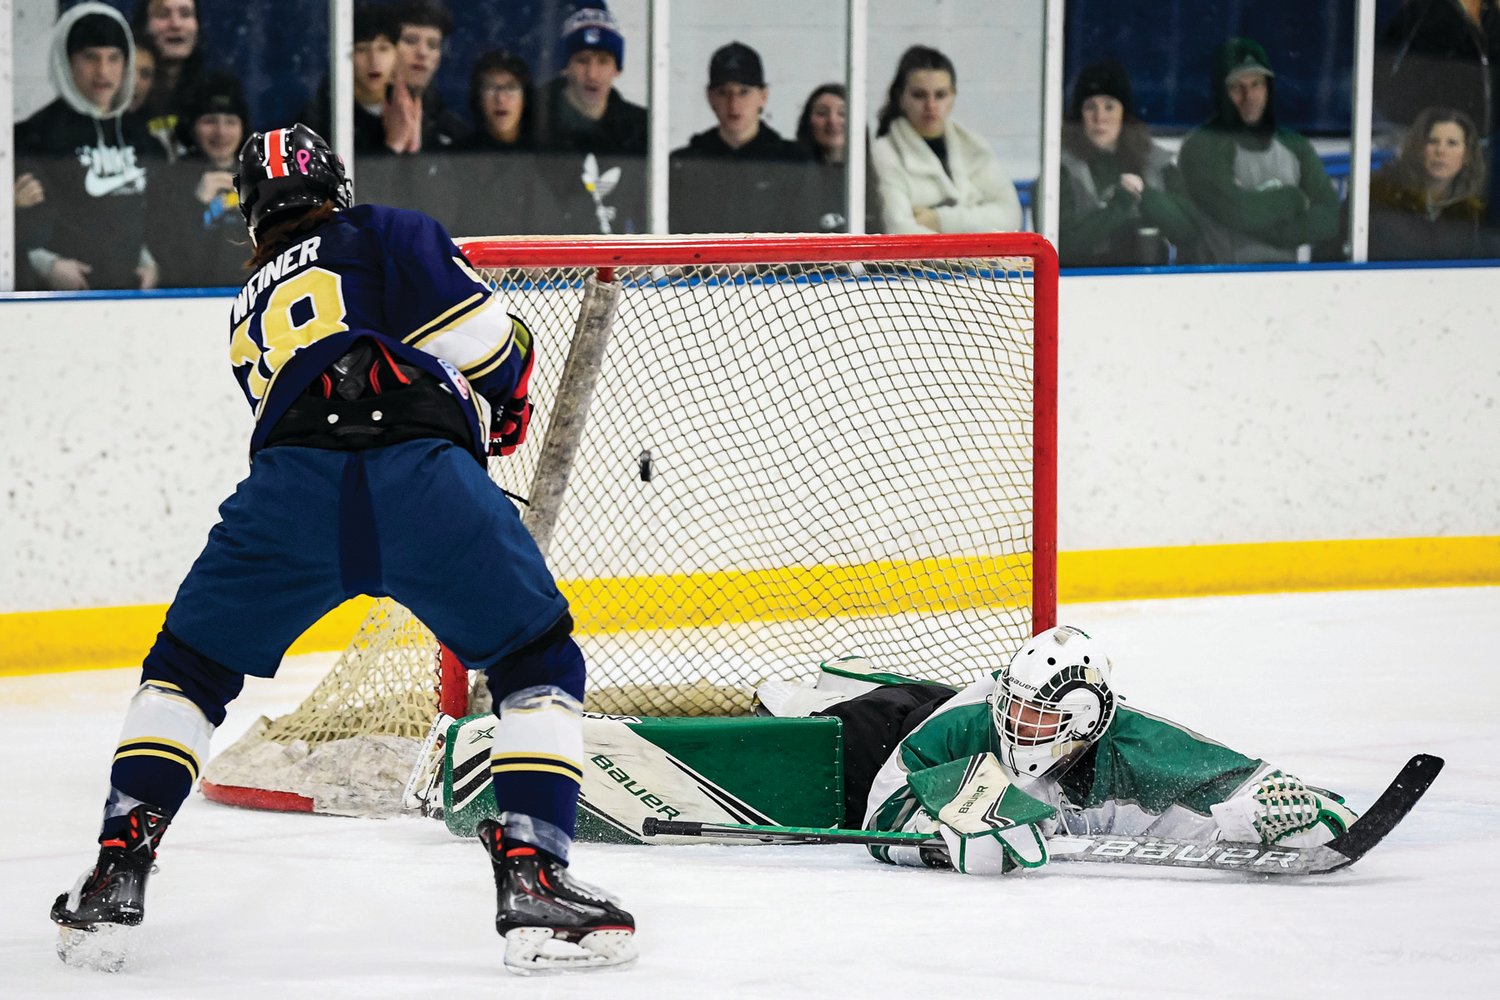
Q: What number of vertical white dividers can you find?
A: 6